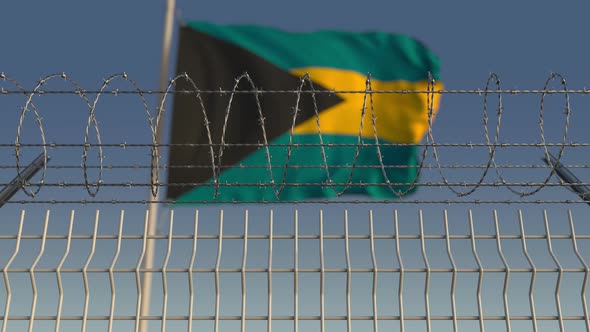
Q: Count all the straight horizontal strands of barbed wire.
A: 5